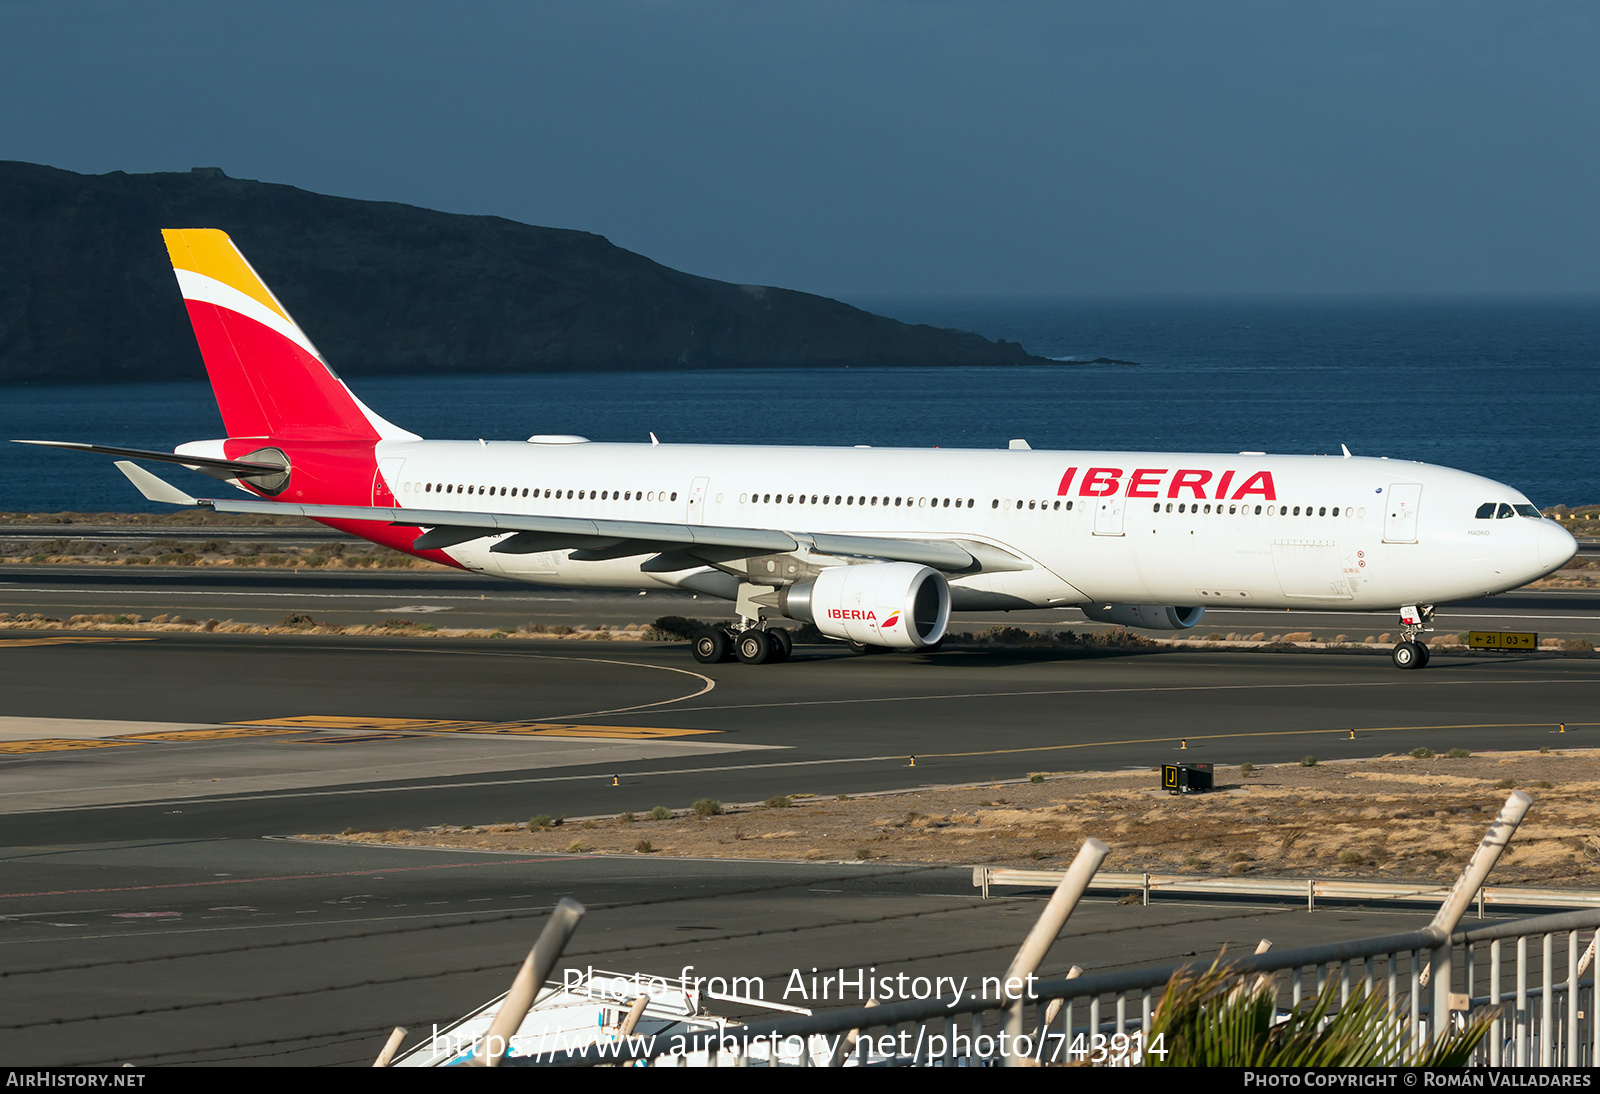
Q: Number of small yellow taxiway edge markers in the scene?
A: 5